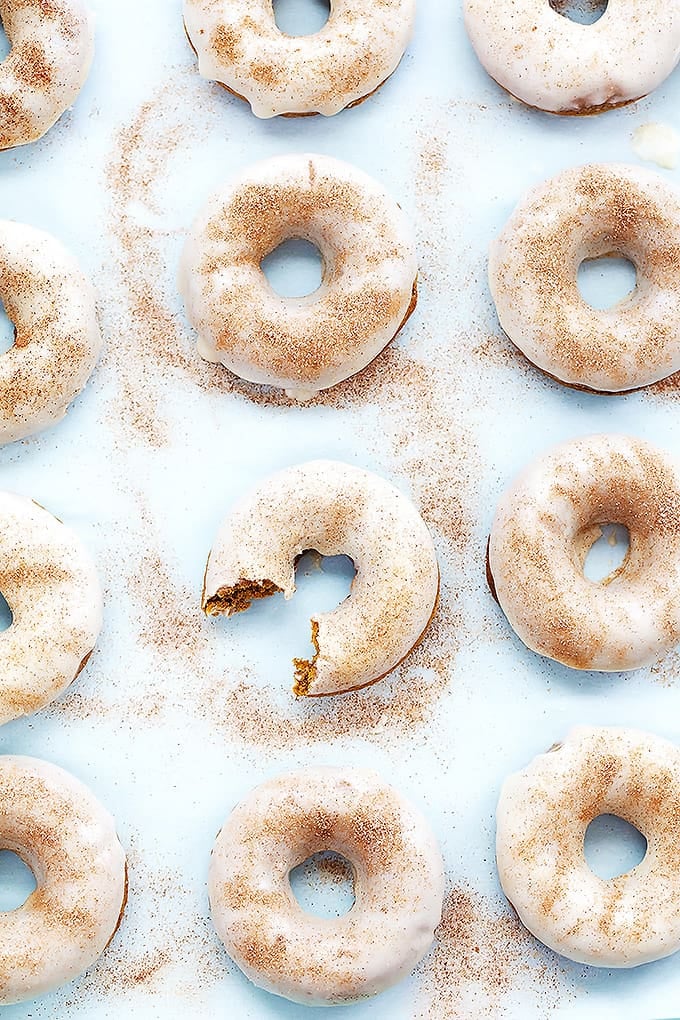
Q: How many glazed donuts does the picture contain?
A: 12